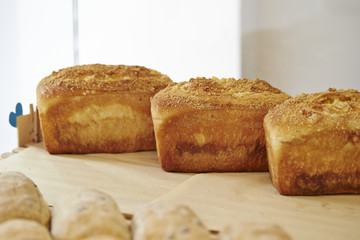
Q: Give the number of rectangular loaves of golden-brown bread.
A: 3